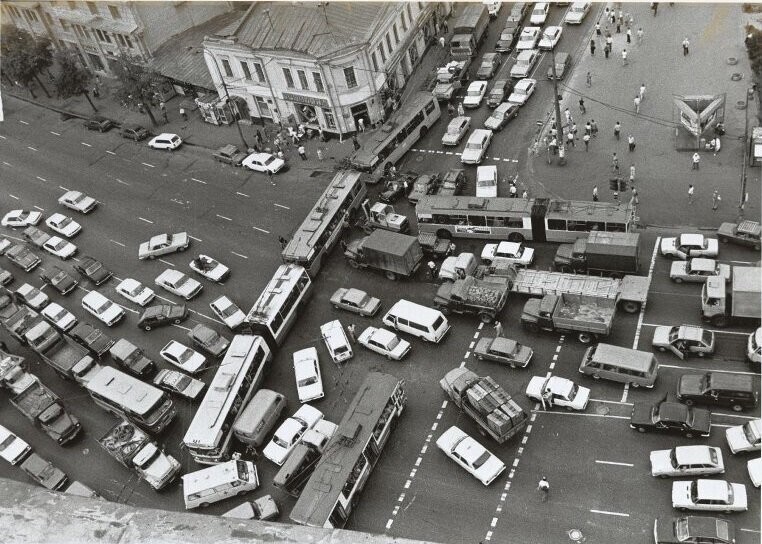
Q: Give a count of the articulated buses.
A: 2